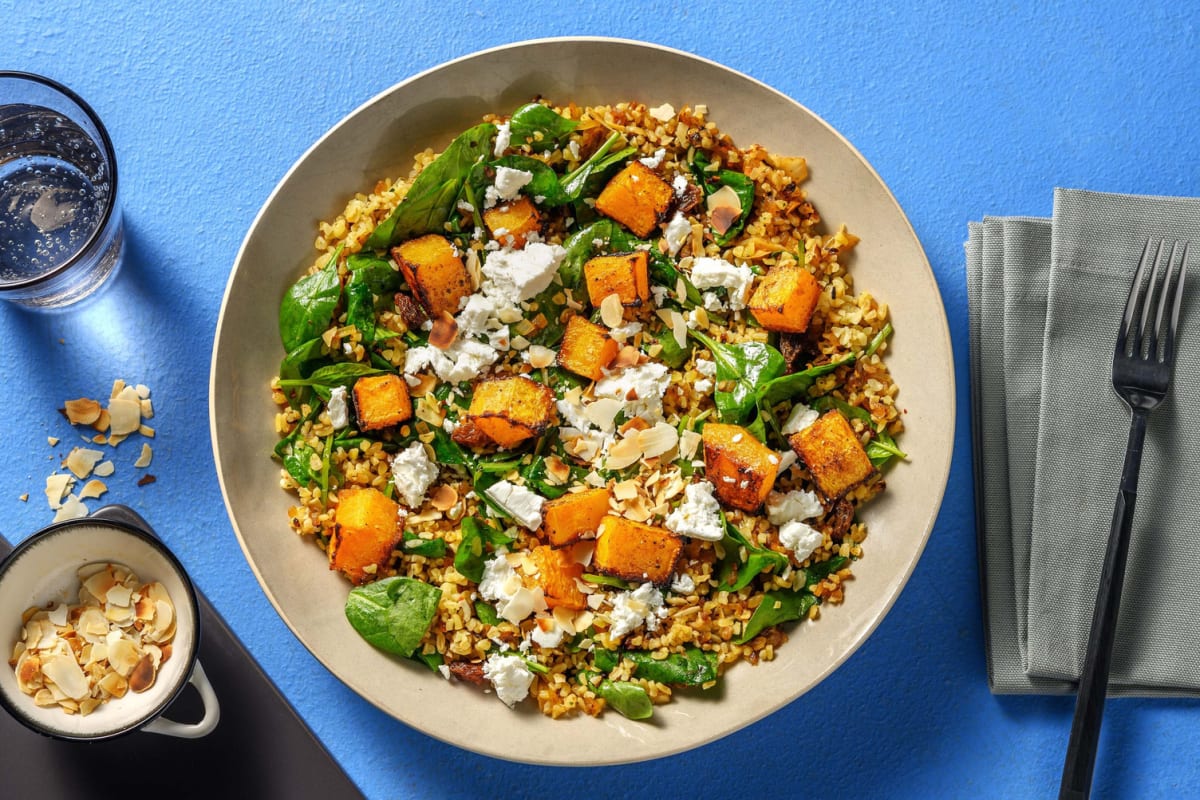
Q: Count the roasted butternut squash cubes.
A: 14